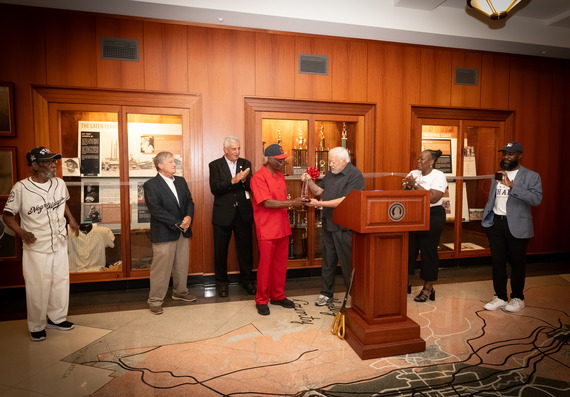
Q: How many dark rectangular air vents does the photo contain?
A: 3